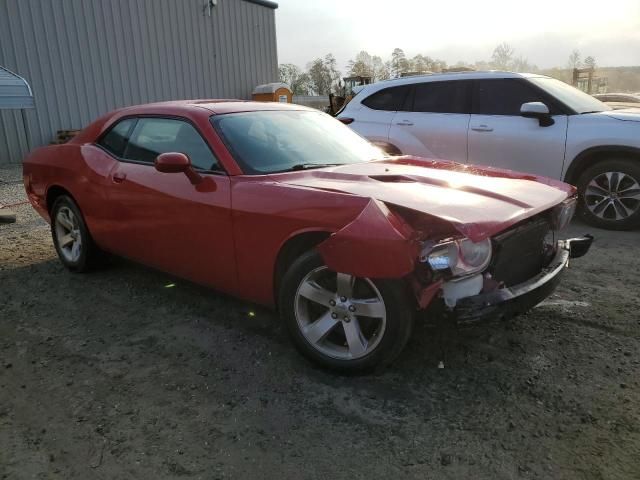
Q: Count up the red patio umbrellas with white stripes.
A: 0